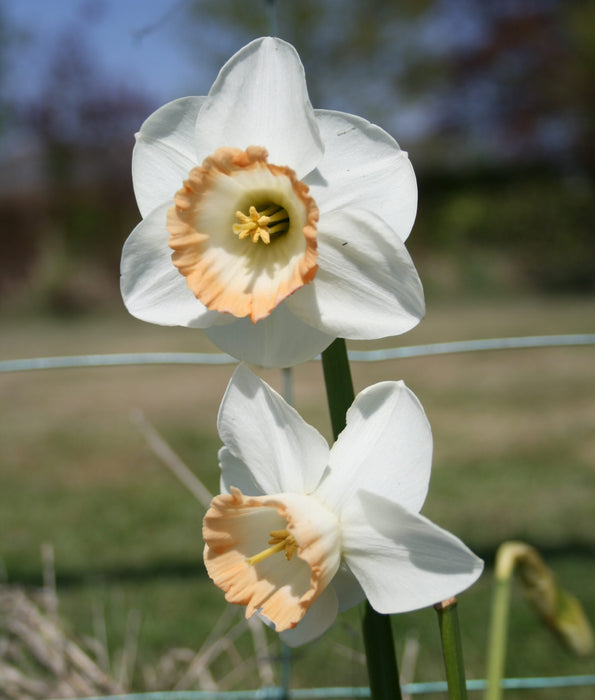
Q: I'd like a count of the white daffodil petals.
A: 12